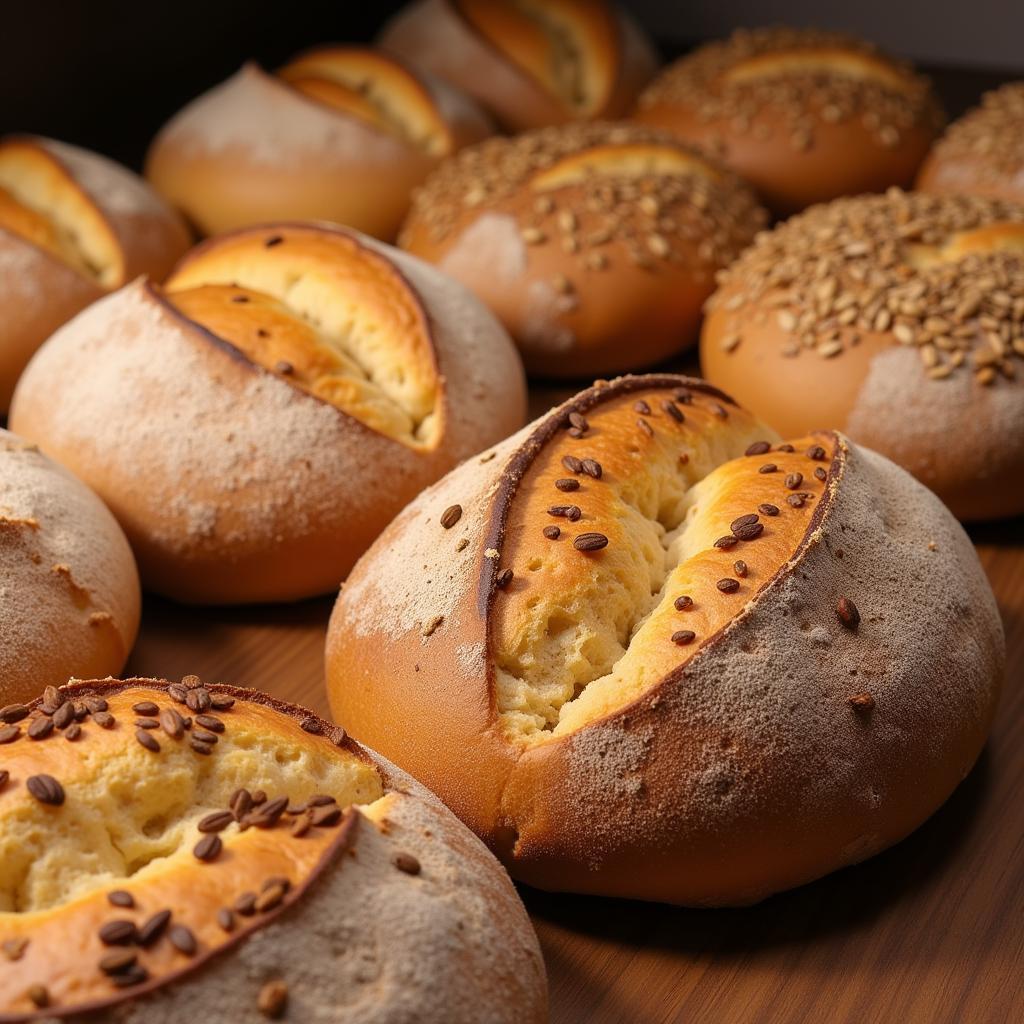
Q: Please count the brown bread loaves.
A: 11